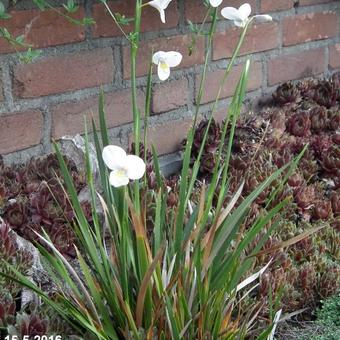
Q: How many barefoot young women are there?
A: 0